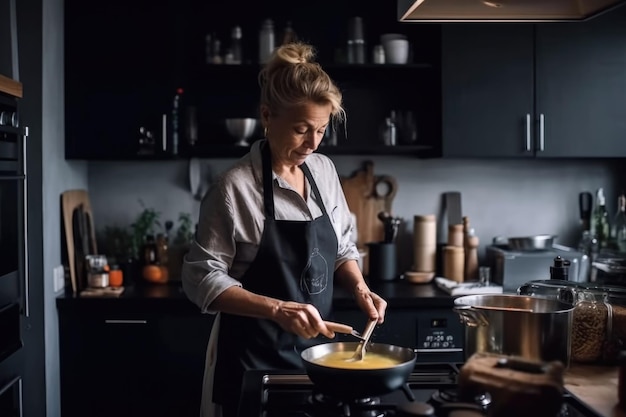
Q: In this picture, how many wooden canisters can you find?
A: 3